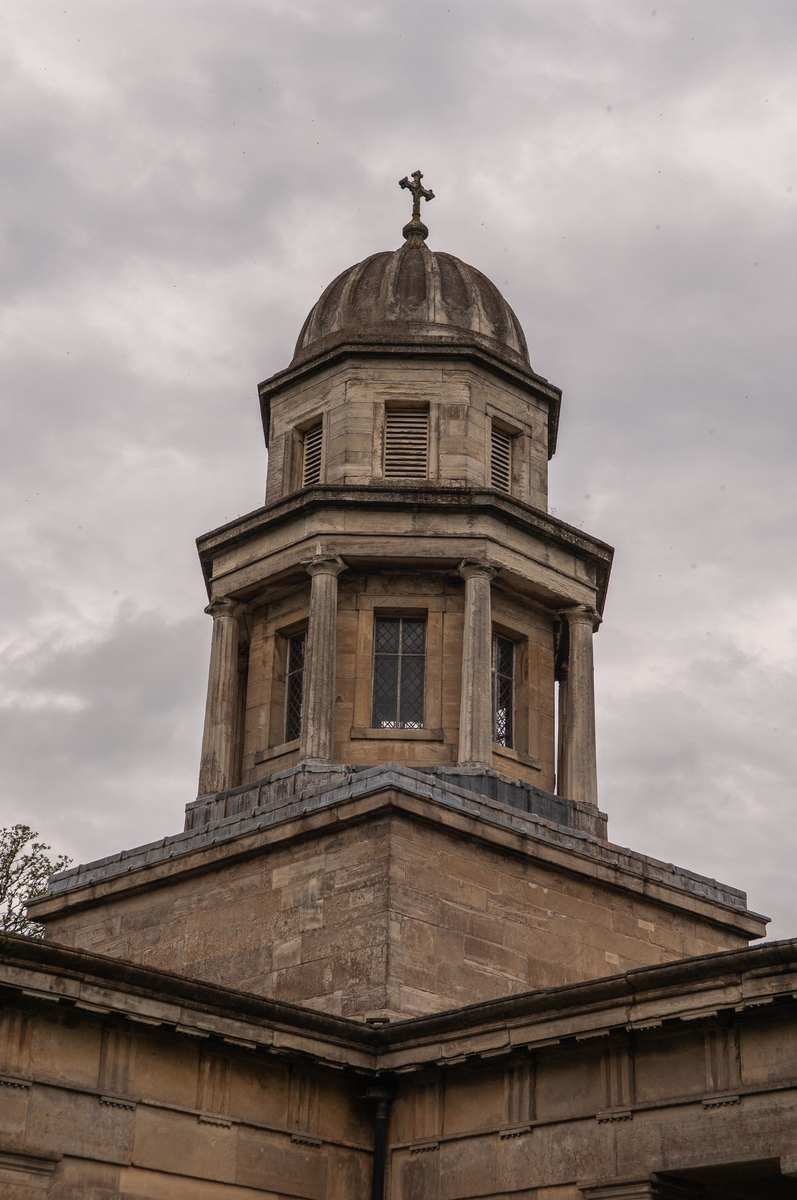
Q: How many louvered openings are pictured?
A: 3